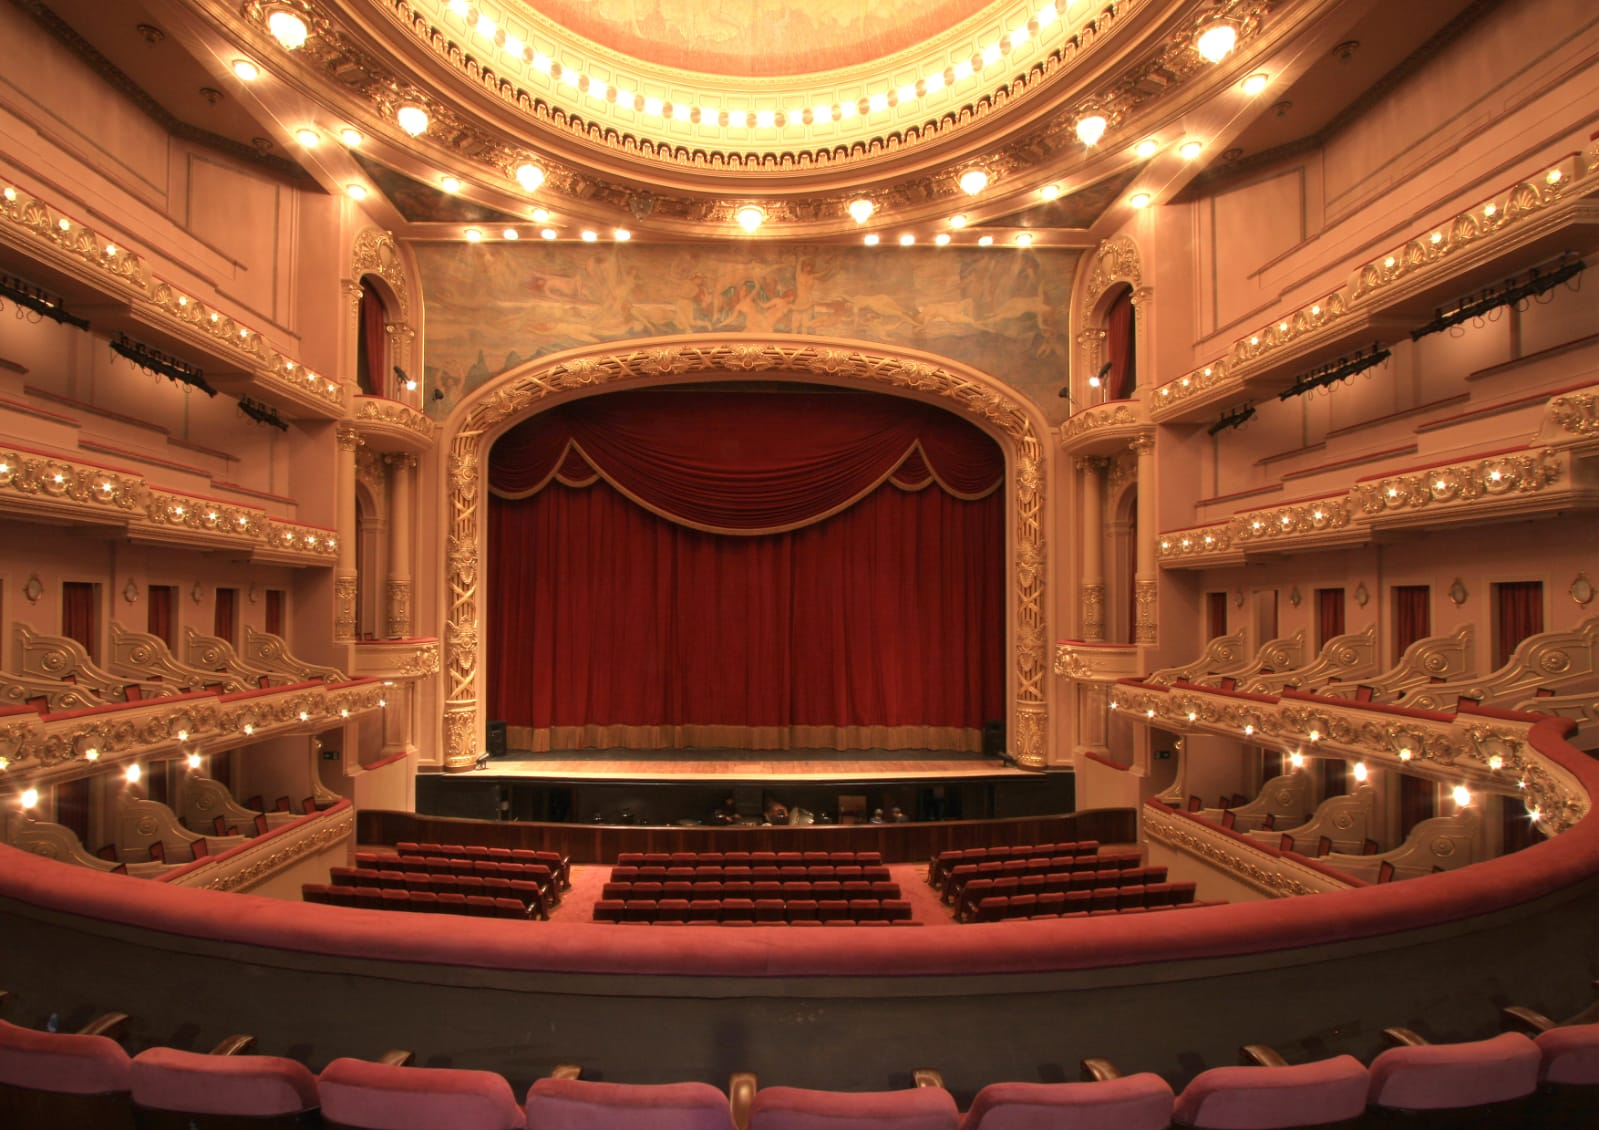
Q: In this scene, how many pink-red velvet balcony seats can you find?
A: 9